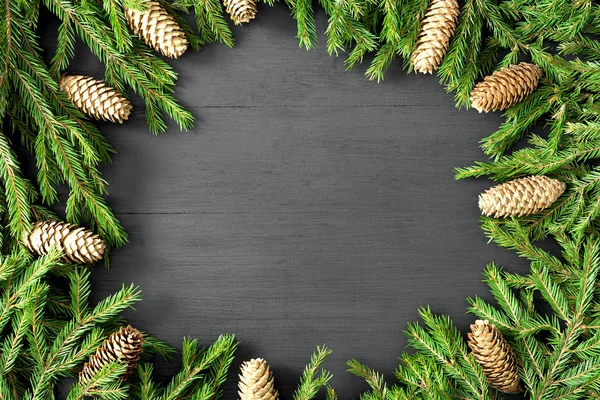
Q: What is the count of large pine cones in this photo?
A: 10